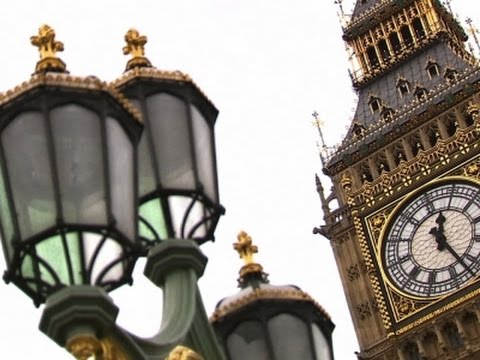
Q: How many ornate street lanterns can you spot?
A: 3